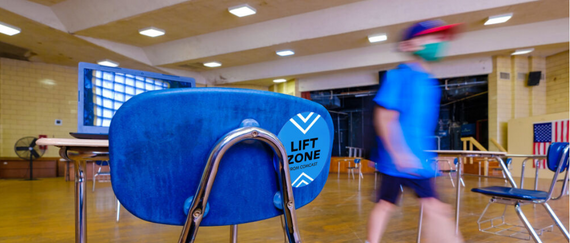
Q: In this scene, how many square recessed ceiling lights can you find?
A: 10